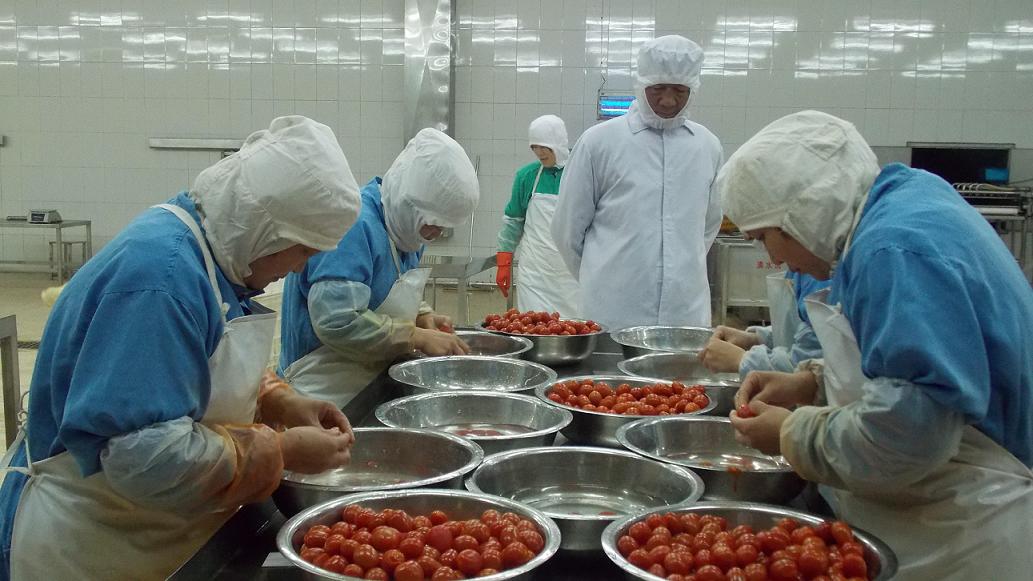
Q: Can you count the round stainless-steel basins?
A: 12